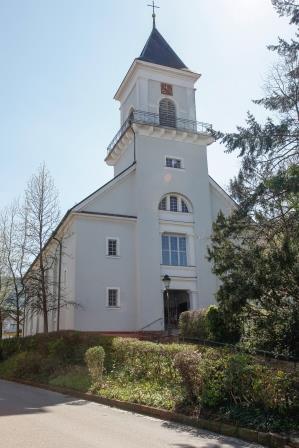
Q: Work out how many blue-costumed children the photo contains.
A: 0